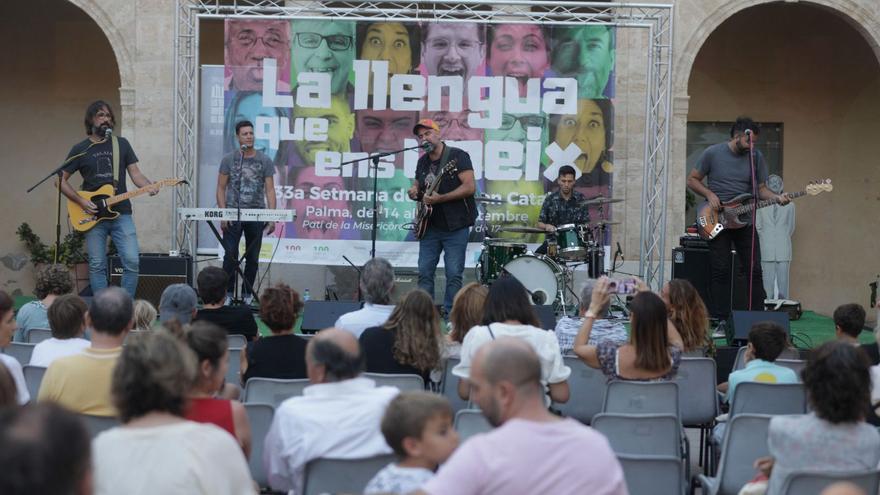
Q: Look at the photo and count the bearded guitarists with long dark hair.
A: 1